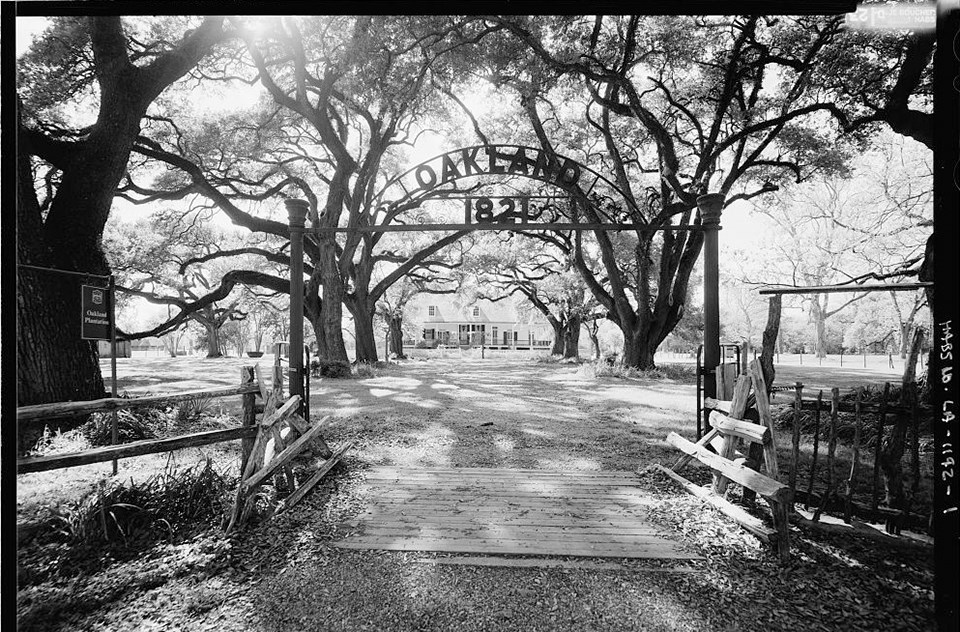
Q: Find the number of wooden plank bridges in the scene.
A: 1